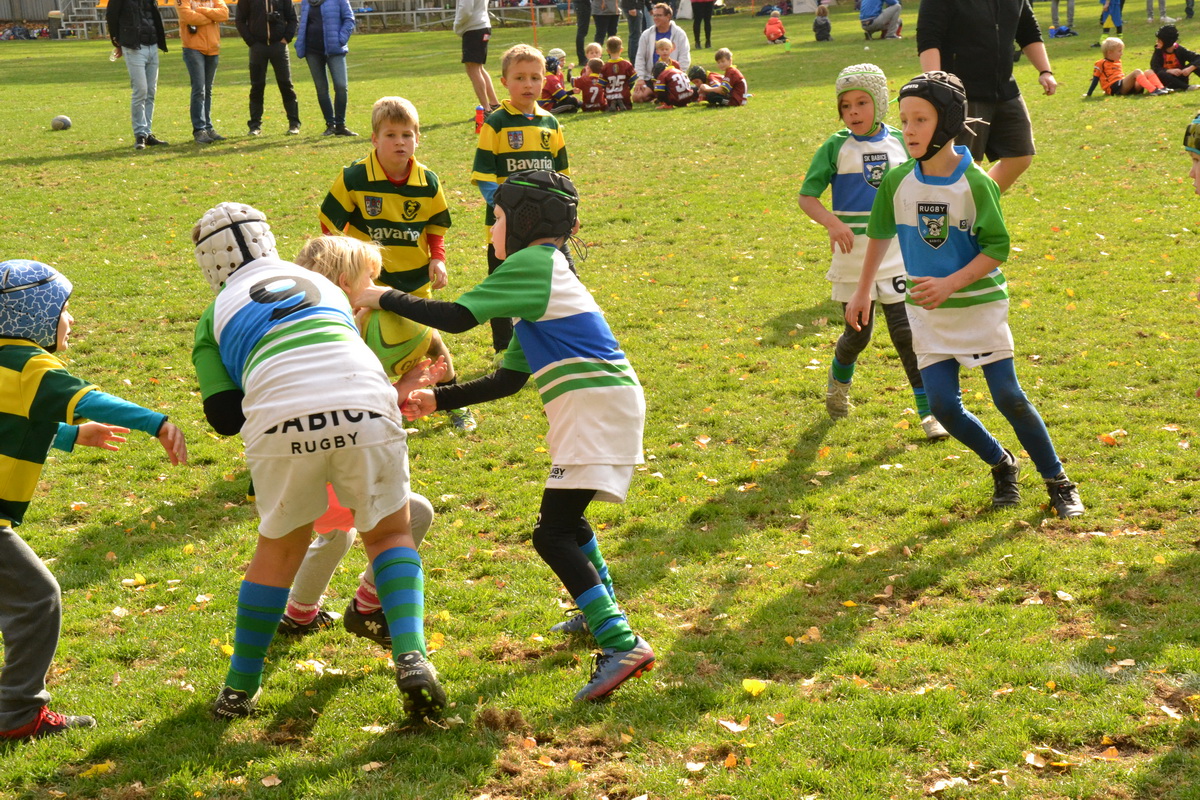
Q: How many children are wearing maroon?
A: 9